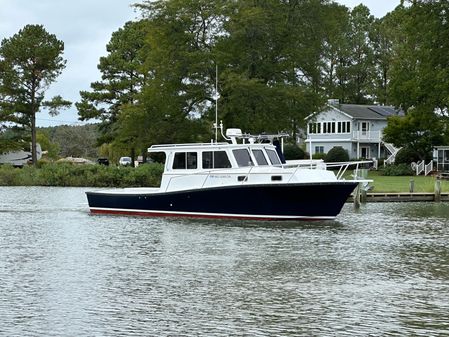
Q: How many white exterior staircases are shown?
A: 2